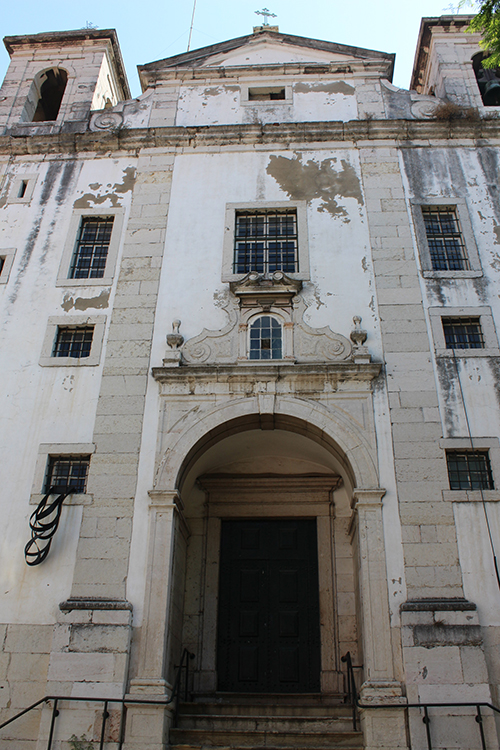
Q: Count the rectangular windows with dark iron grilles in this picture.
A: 7